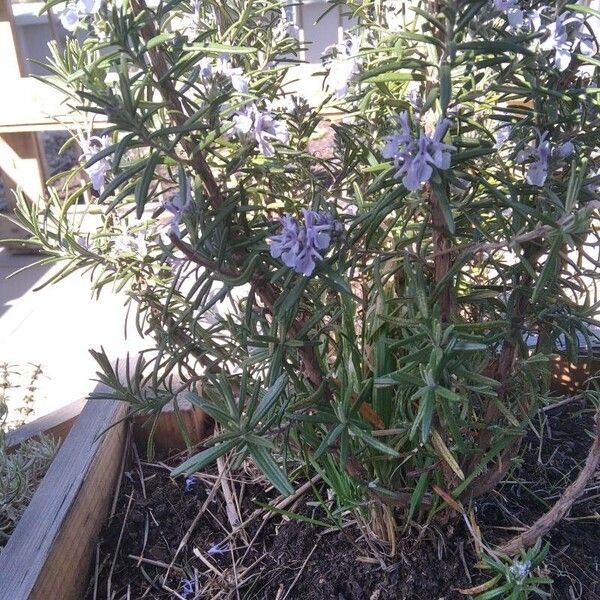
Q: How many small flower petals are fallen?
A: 3